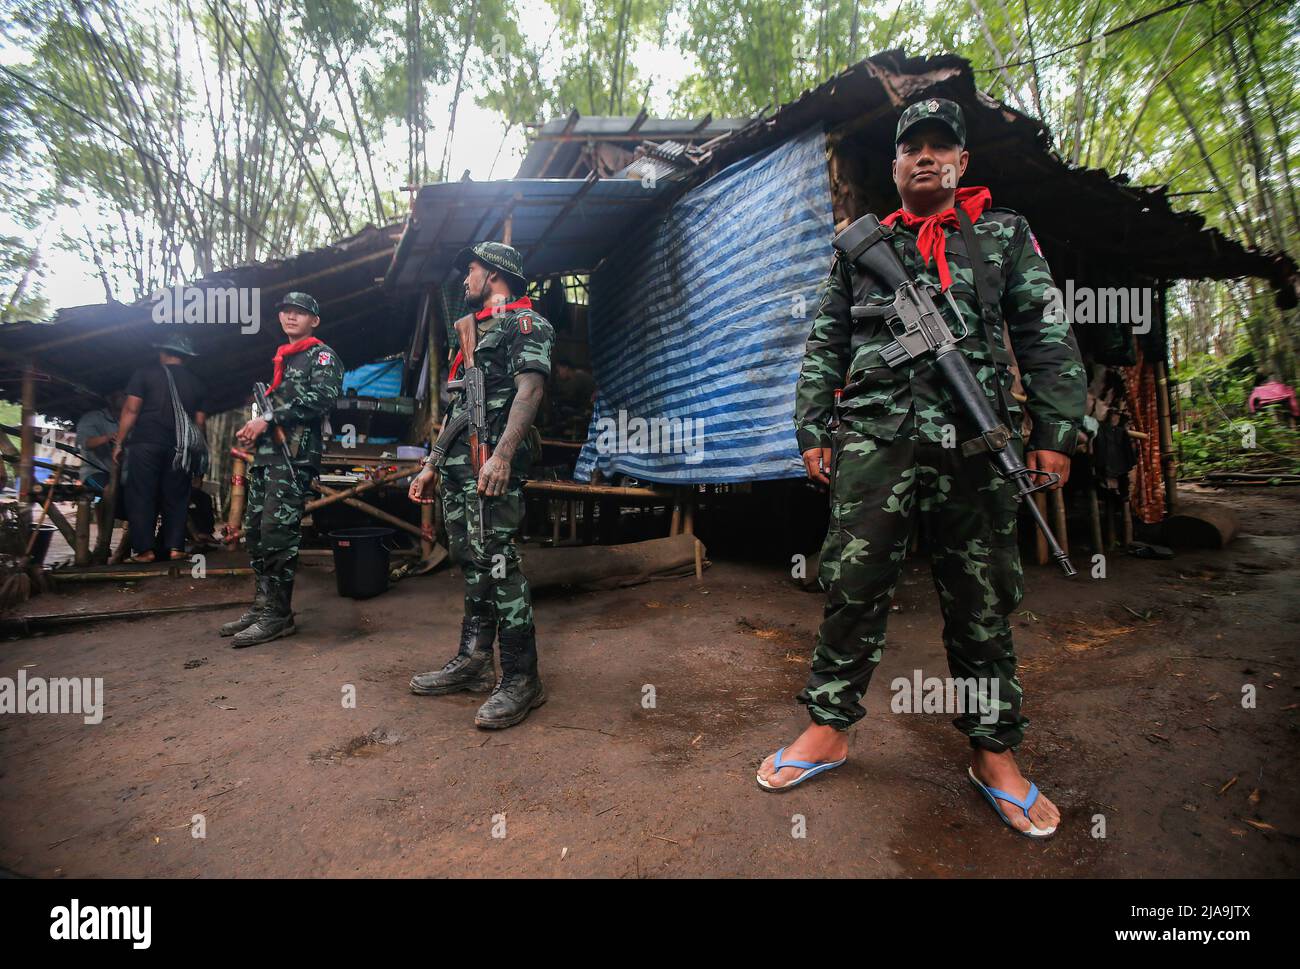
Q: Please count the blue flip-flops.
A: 2